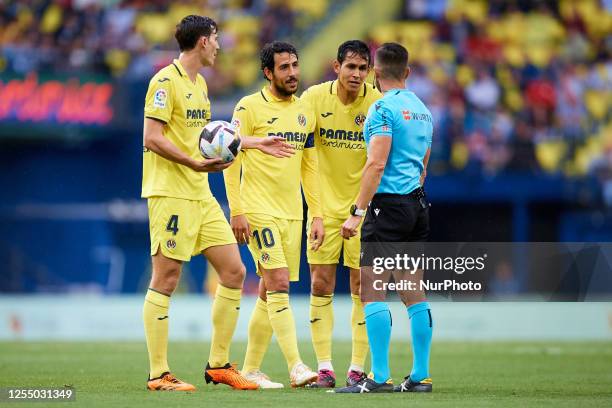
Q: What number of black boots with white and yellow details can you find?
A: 2